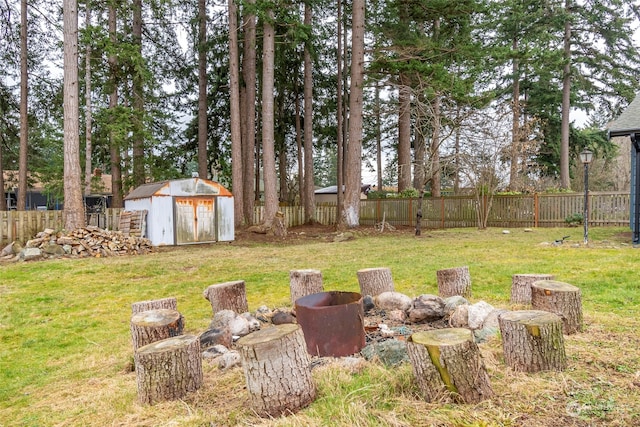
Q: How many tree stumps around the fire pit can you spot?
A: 12